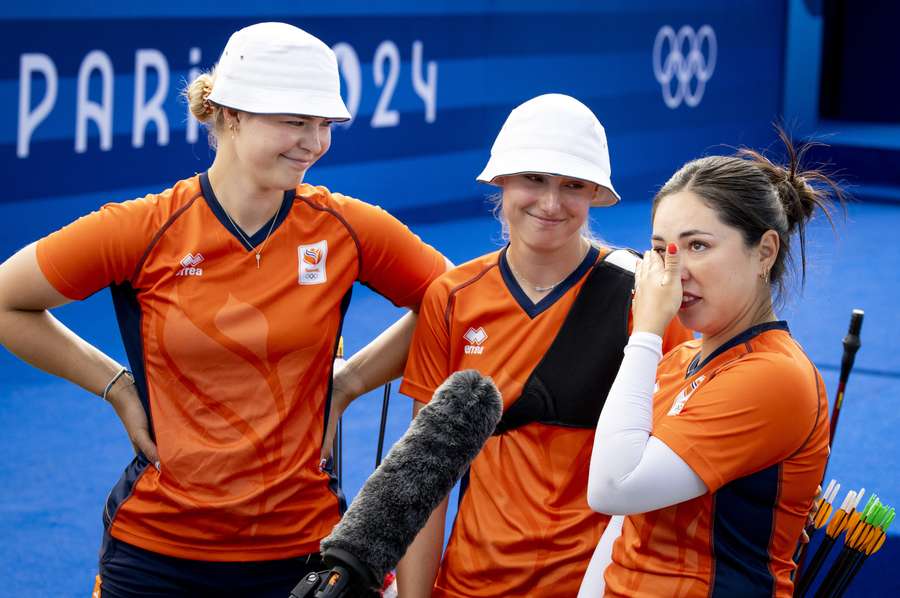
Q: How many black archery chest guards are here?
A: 1